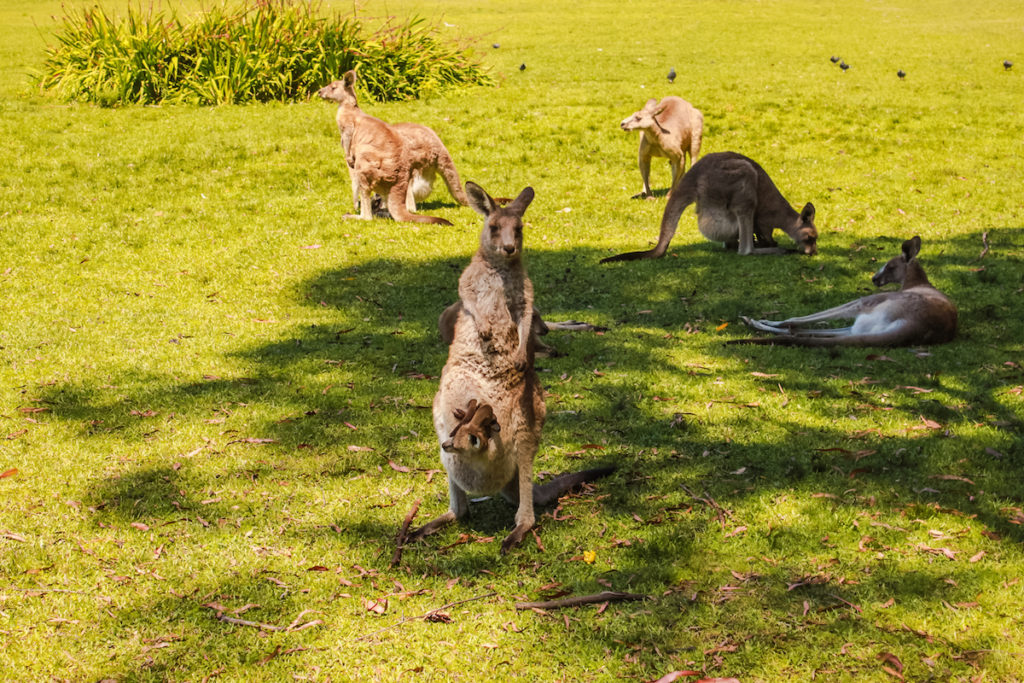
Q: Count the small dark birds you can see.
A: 7